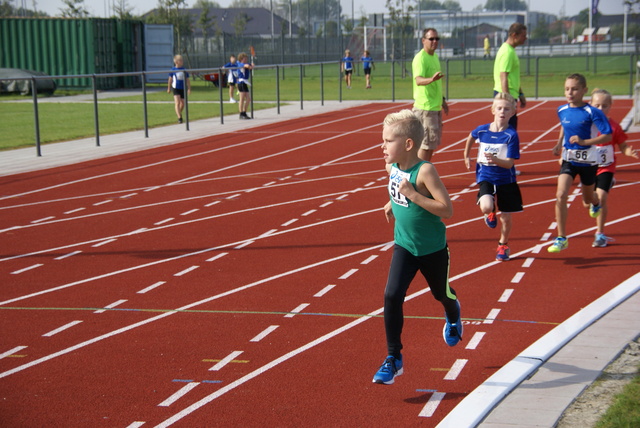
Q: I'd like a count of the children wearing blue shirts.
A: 7